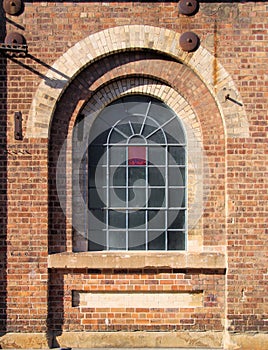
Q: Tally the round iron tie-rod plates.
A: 4